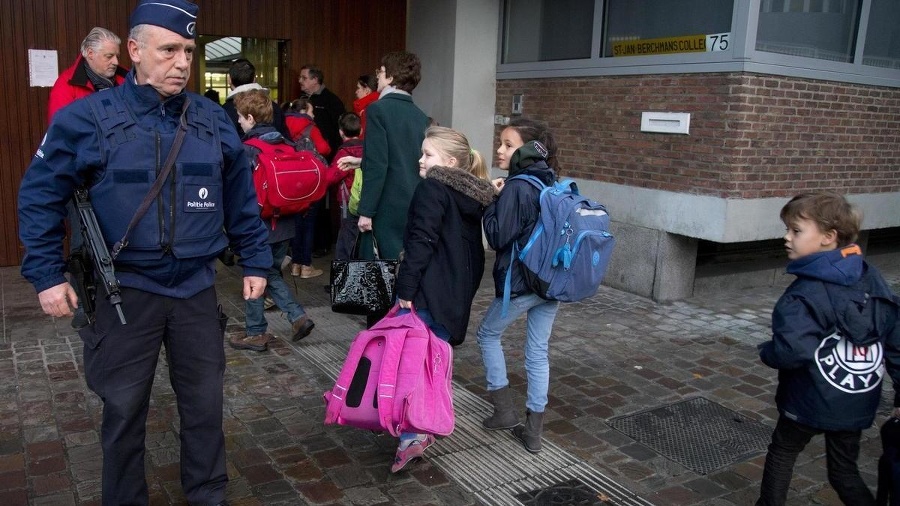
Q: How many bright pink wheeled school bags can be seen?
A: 1